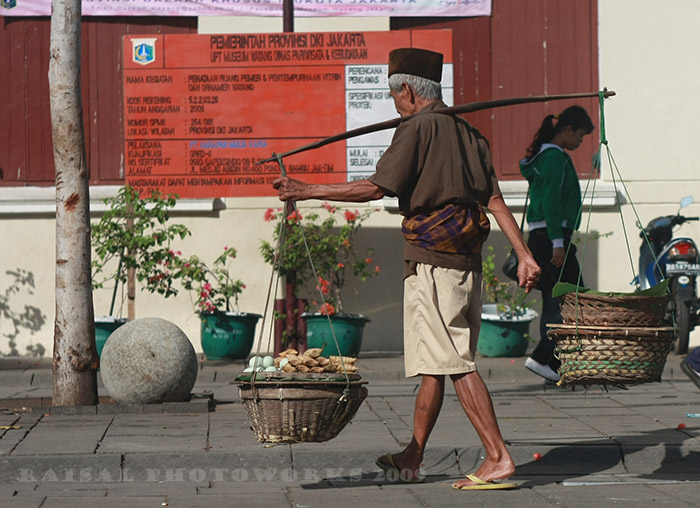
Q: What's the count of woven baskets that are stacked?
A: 2